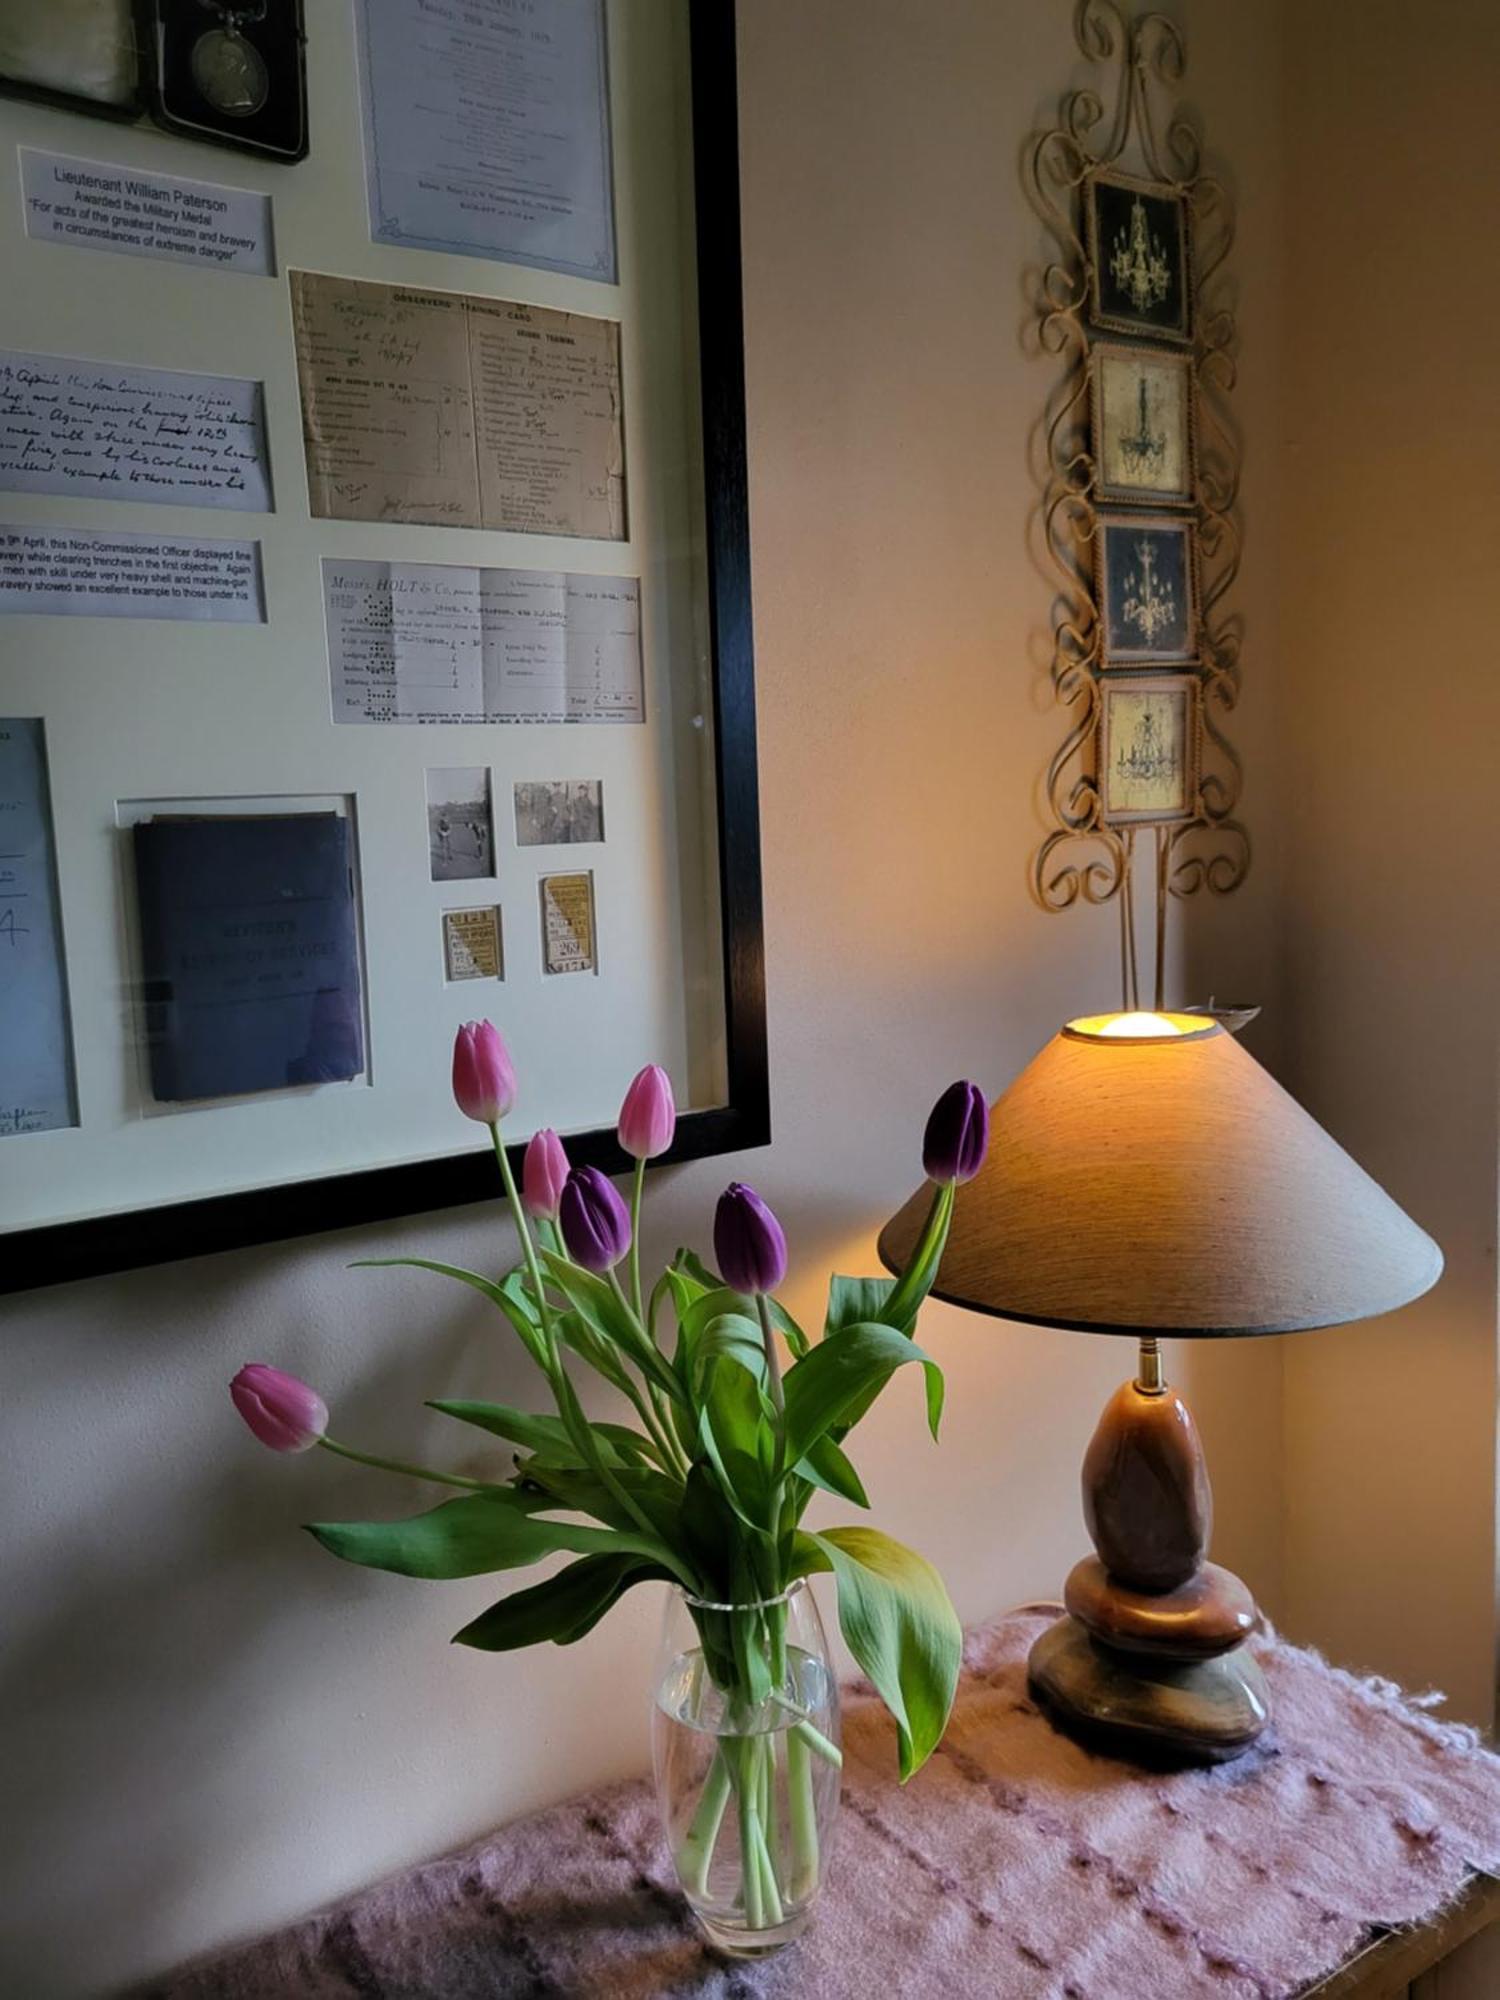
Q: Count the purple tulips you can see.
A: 3